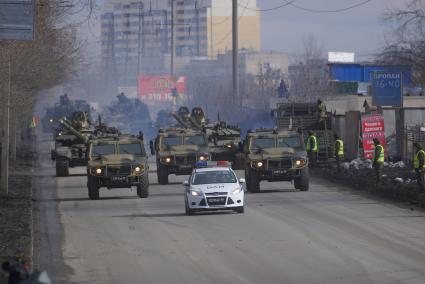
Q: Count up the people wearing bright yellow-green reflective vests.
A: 4